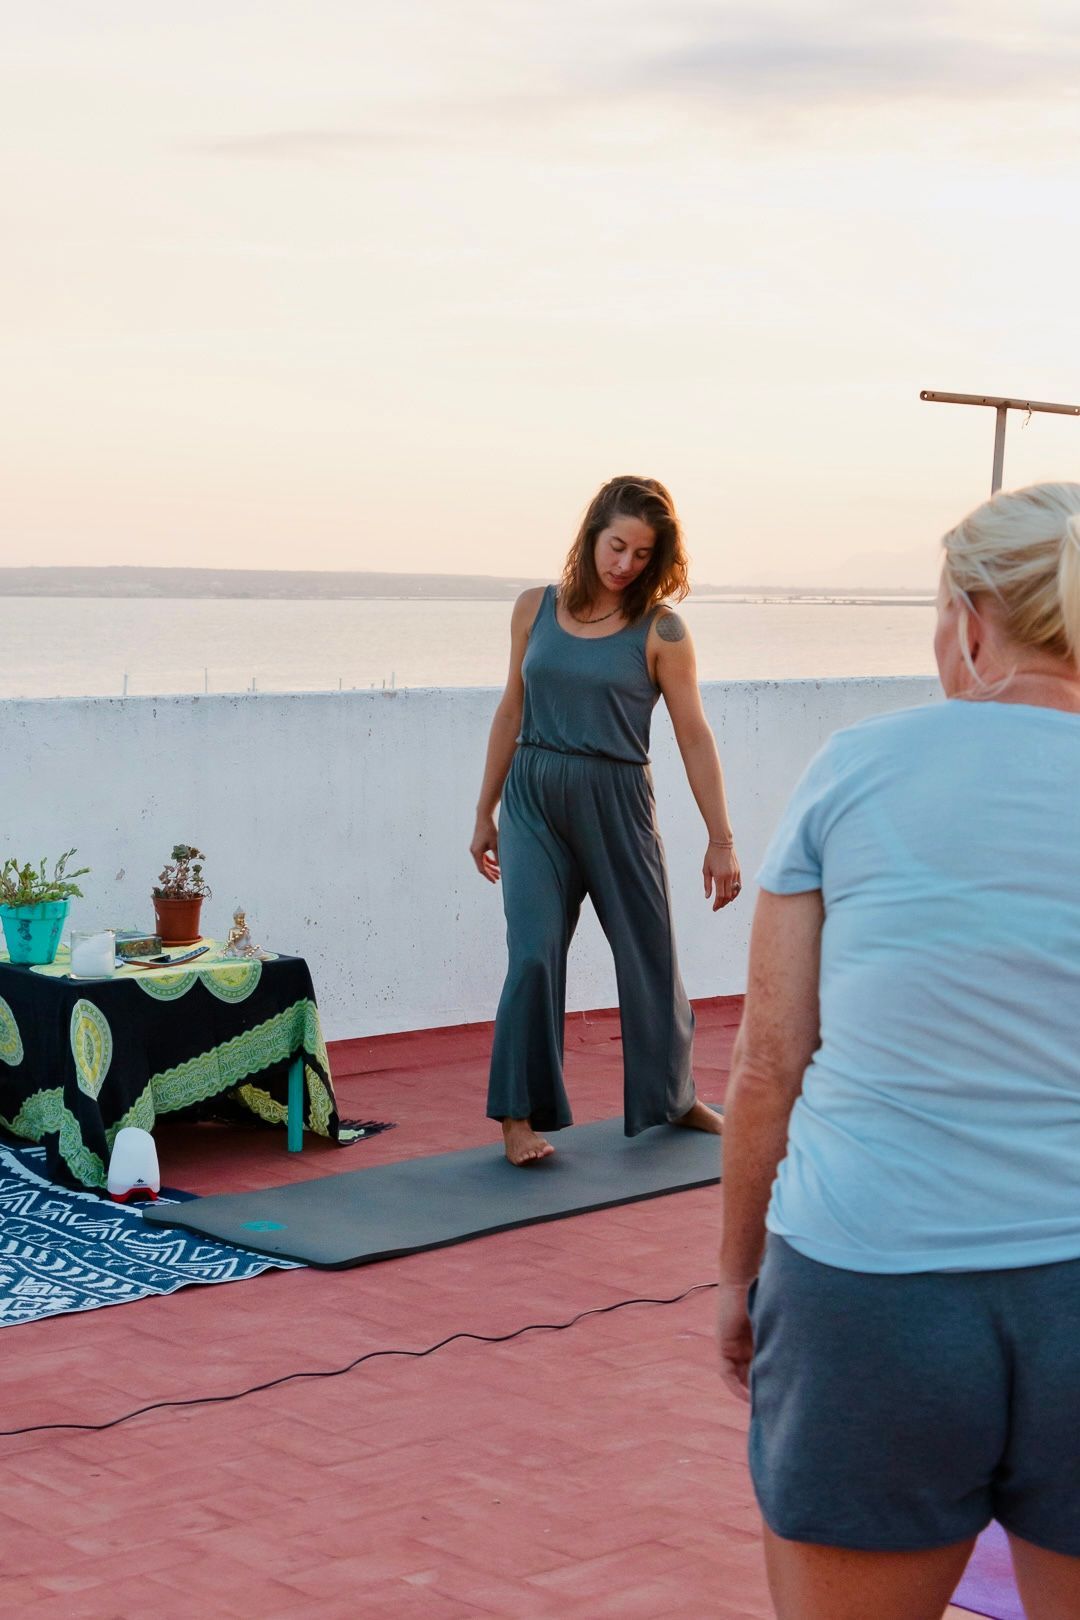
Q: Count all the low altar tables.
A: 1